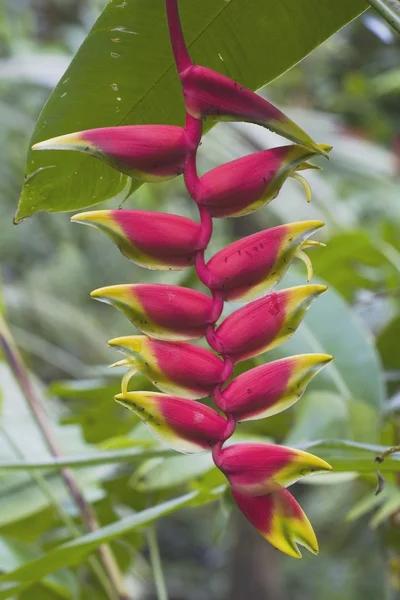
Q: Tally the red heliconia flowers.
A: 12